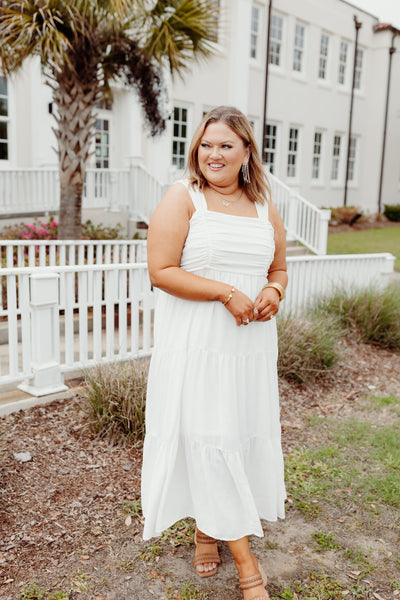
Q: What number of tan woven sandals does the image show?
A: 2